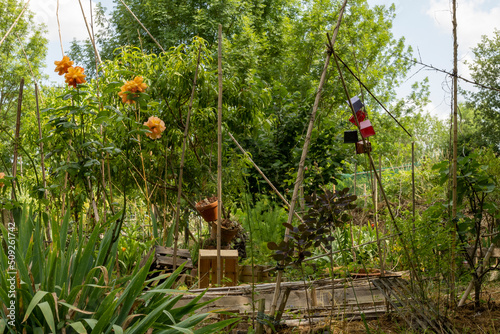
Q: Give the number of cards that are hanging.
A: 5